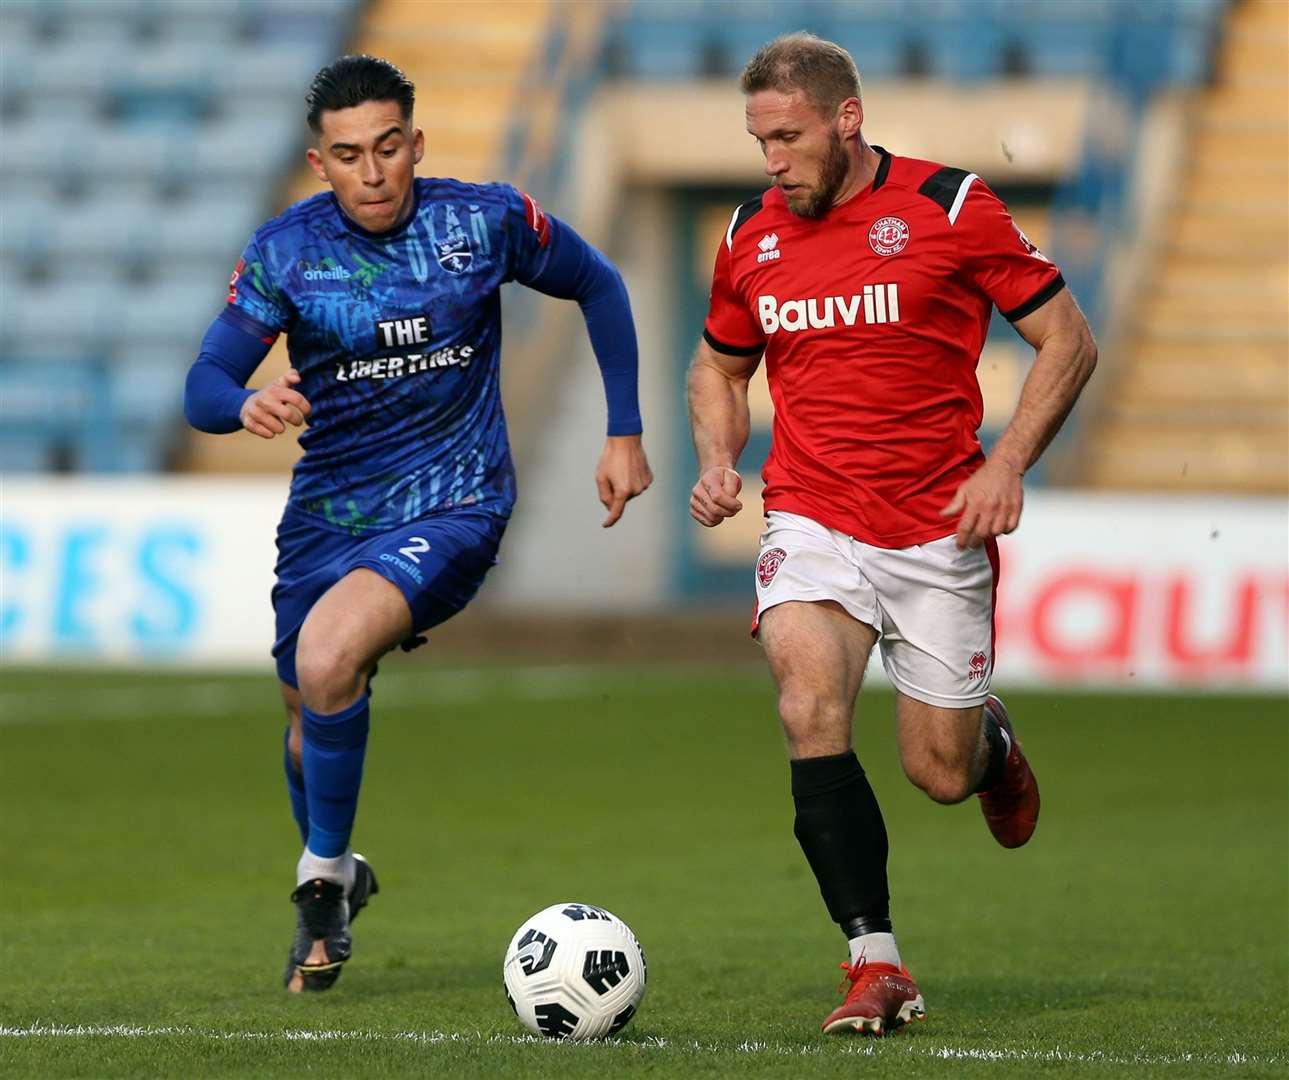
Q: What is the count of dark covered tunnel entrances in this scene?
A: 1